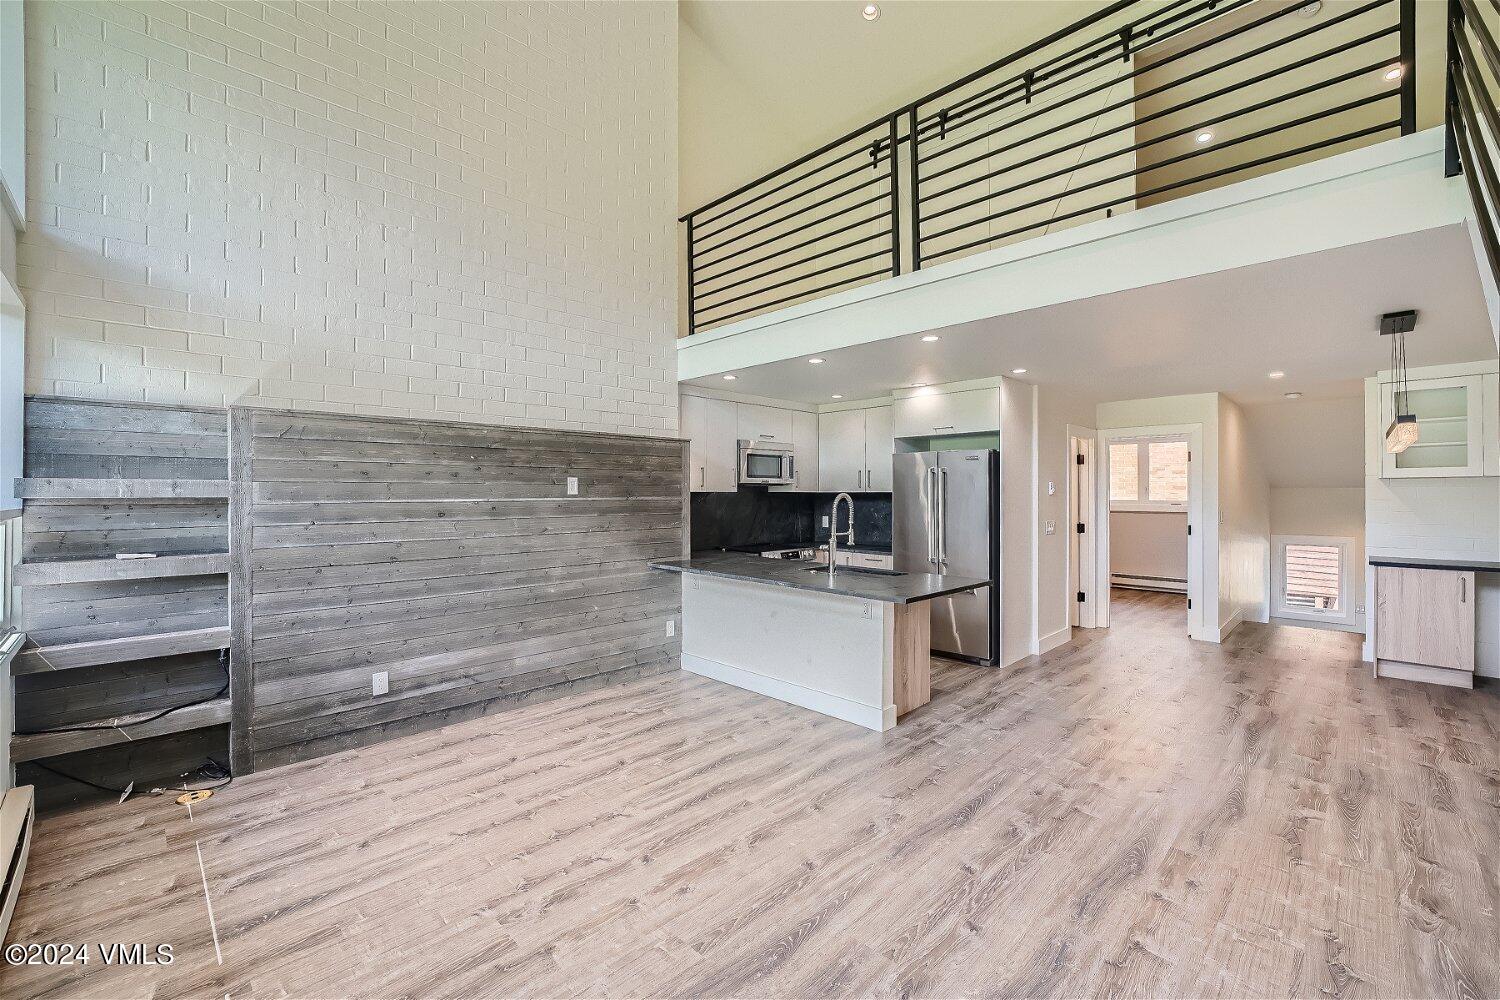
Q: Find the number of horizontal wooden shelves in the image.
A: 4